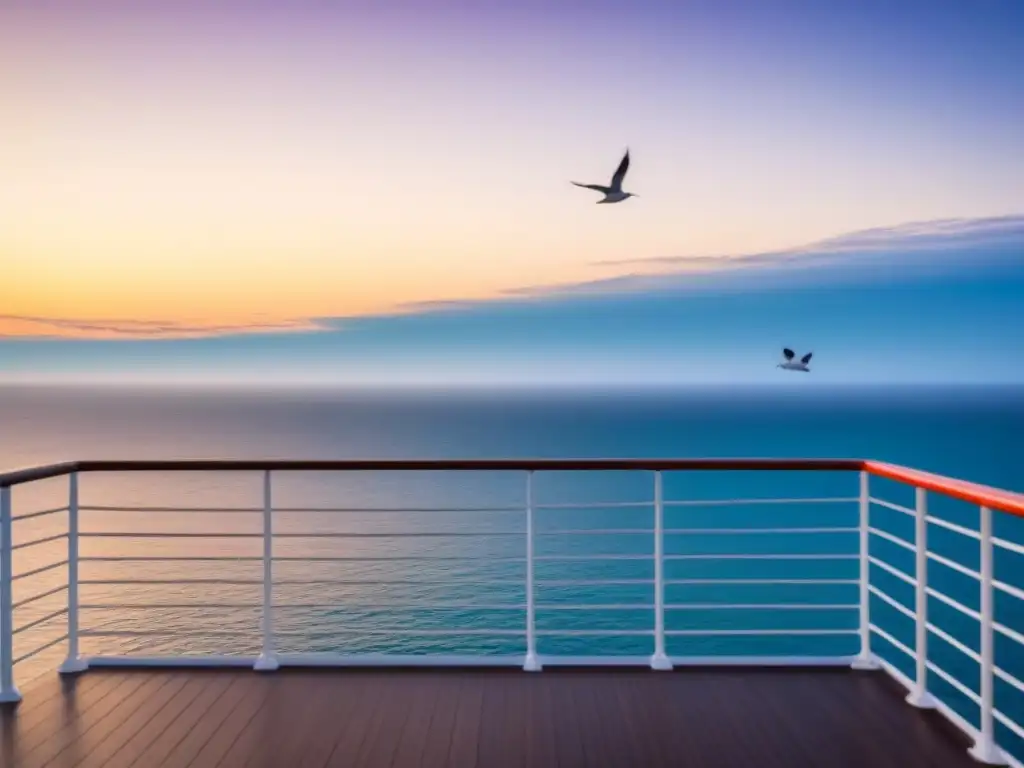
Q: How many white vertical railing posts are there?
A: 8